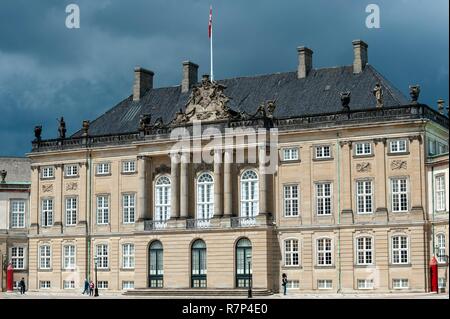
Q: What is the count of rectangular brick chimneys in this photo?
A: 4